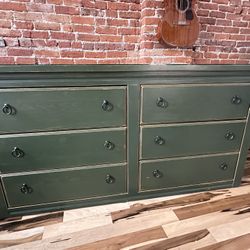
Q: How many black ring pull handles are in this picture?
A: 12